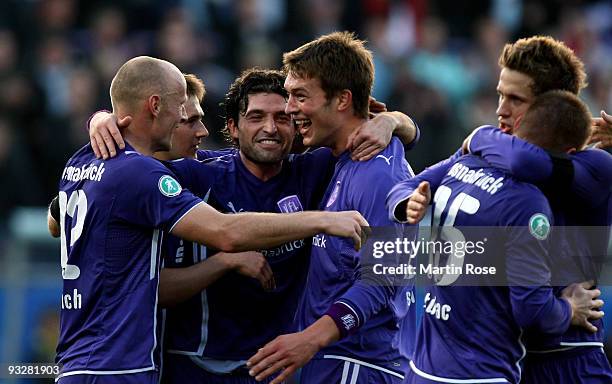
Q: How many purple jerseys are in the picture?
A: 6